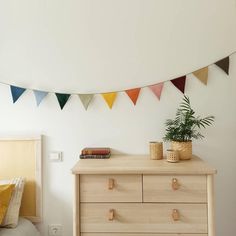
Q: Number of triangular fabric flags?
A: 10